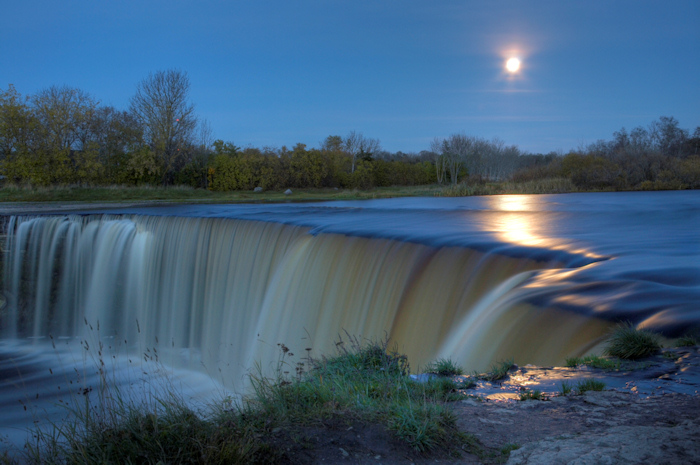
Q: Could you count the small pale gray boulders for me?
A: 2